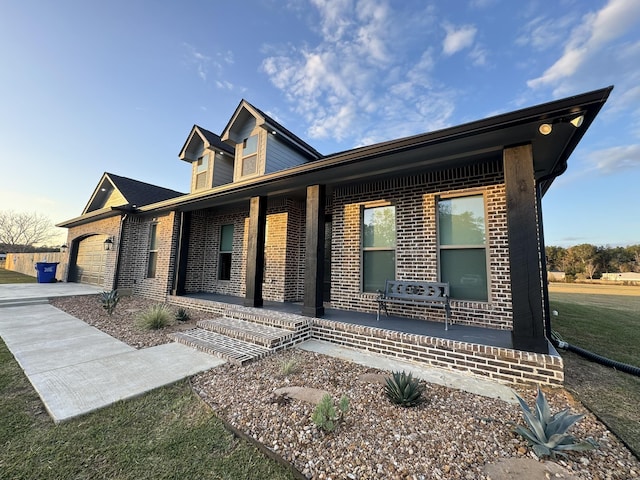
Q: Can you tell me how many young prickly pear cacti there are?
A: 1